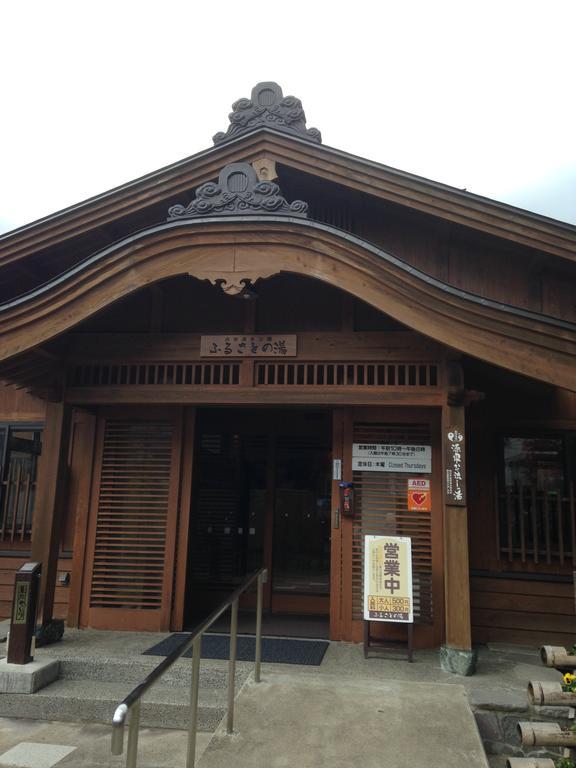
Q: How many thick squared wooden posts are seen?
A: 2